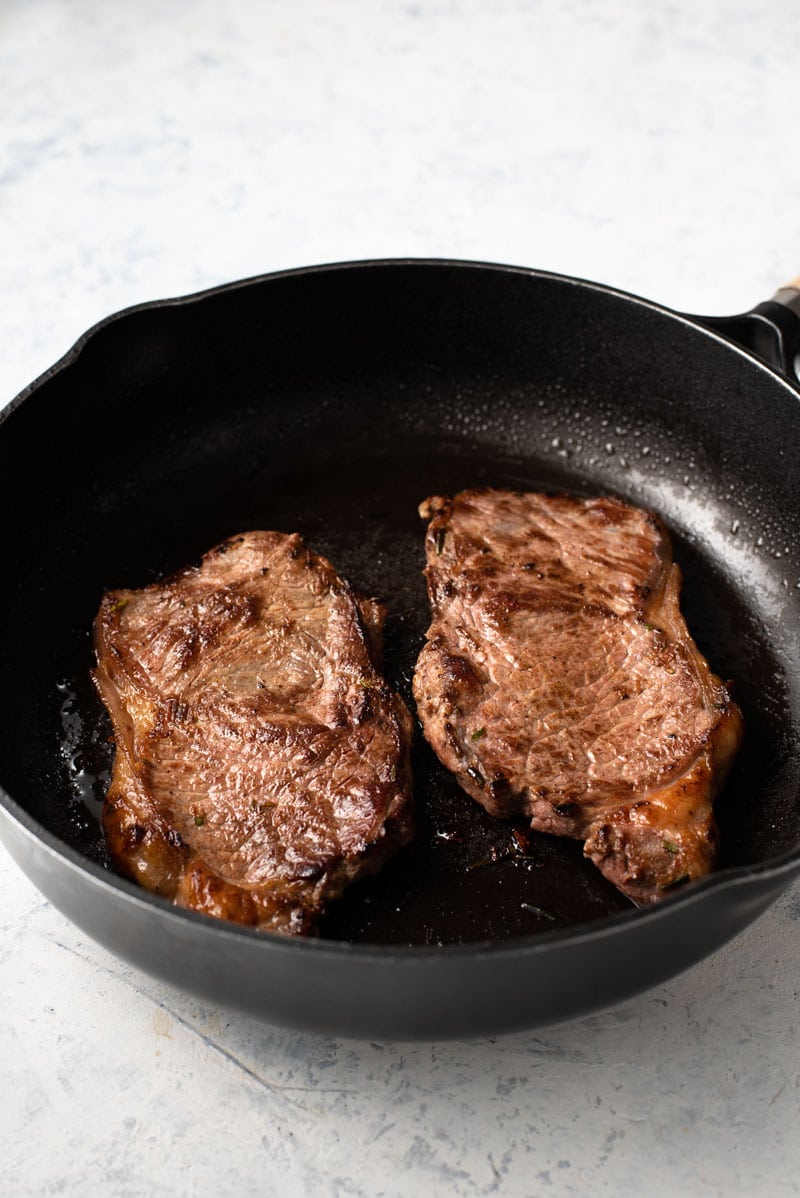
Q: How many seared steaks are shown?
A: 2